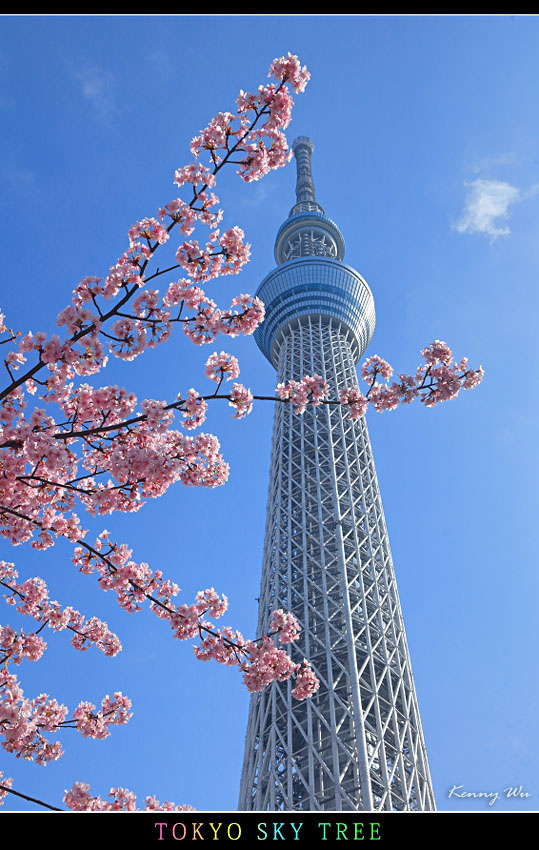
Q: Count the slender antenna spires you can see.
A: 1